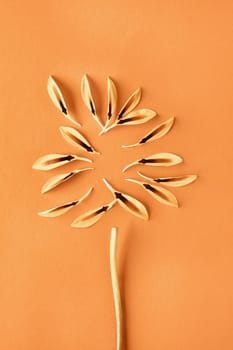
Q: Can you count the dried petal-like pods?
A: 15